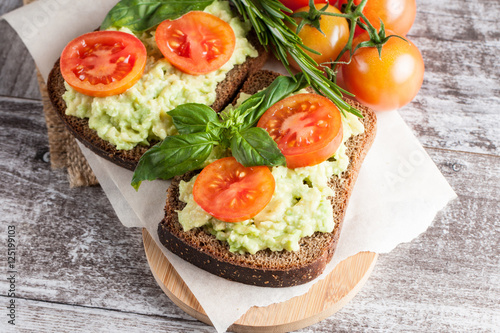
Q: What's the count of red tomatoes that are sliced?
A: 4